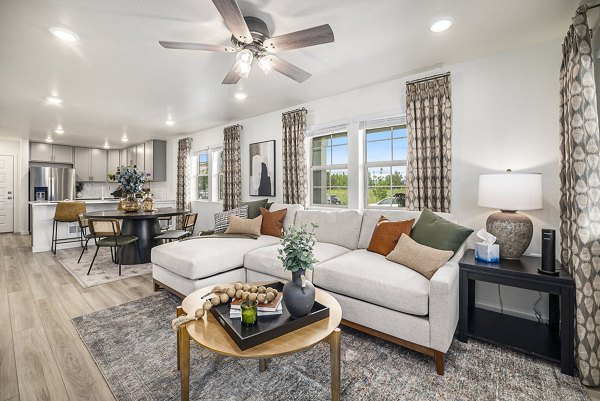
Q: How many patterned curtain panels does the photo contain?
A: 5